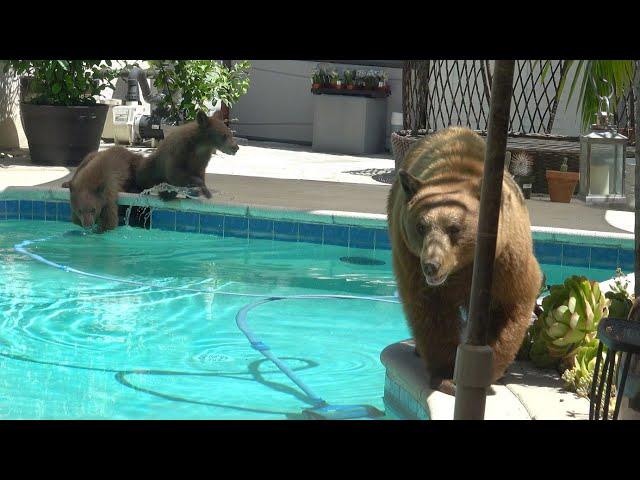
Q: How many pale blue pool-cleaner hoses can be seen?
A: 1